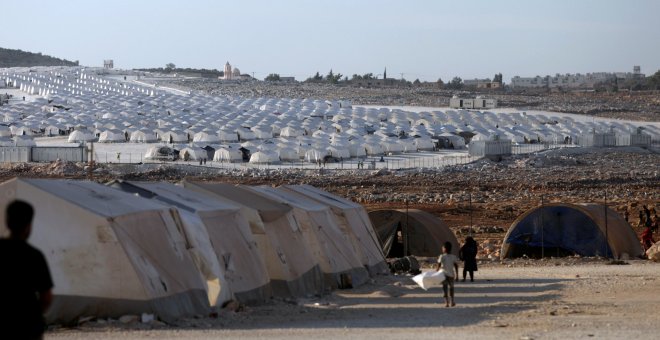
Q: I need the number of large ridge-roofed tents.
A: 5